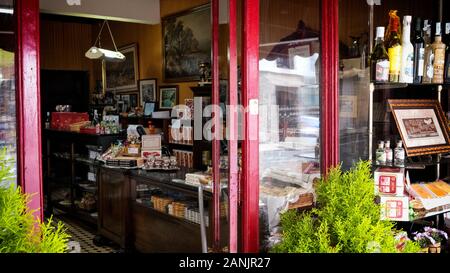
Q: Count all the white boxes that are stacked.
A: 2